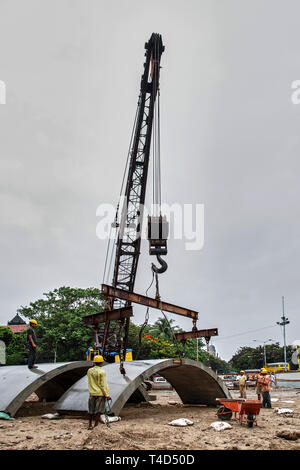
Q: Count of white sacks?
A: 5